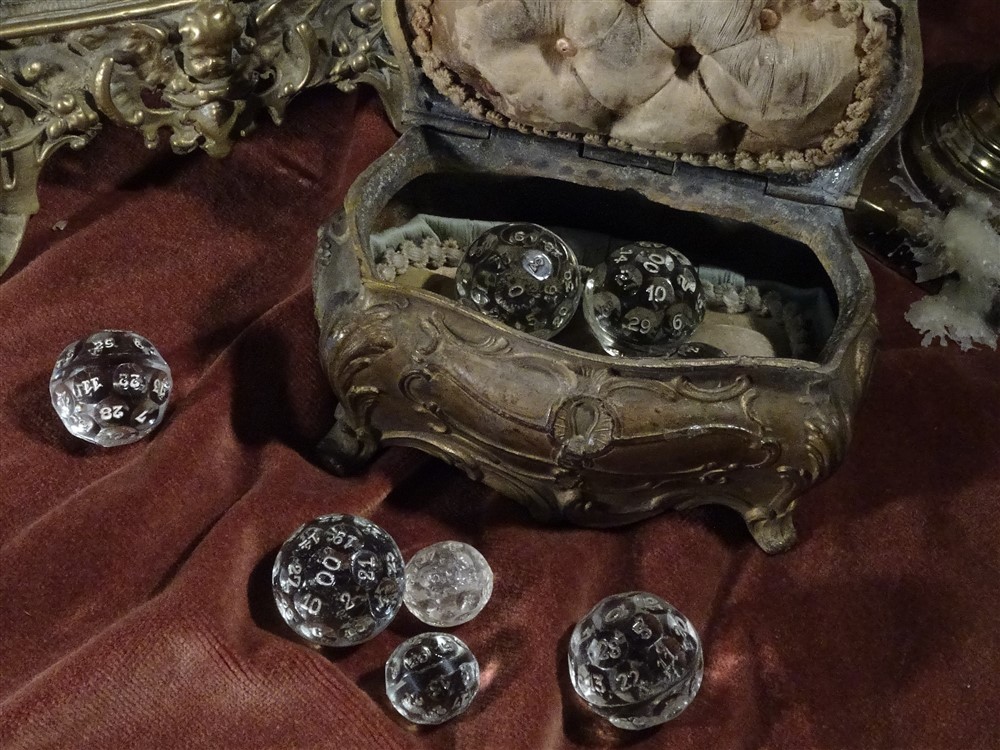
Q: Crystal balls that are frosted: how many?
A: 1